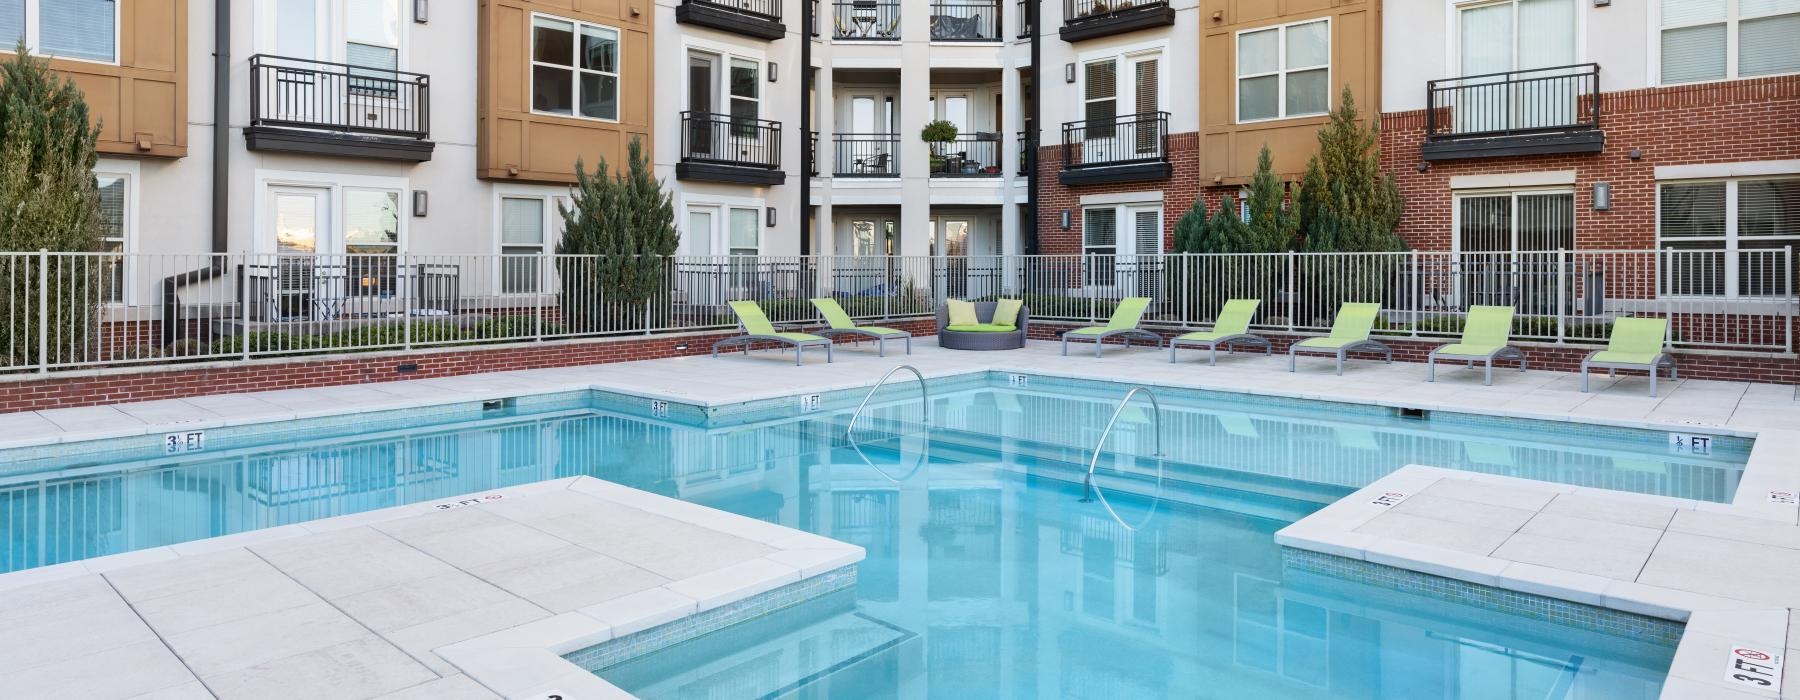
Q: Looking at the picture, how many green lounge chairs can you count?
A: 7